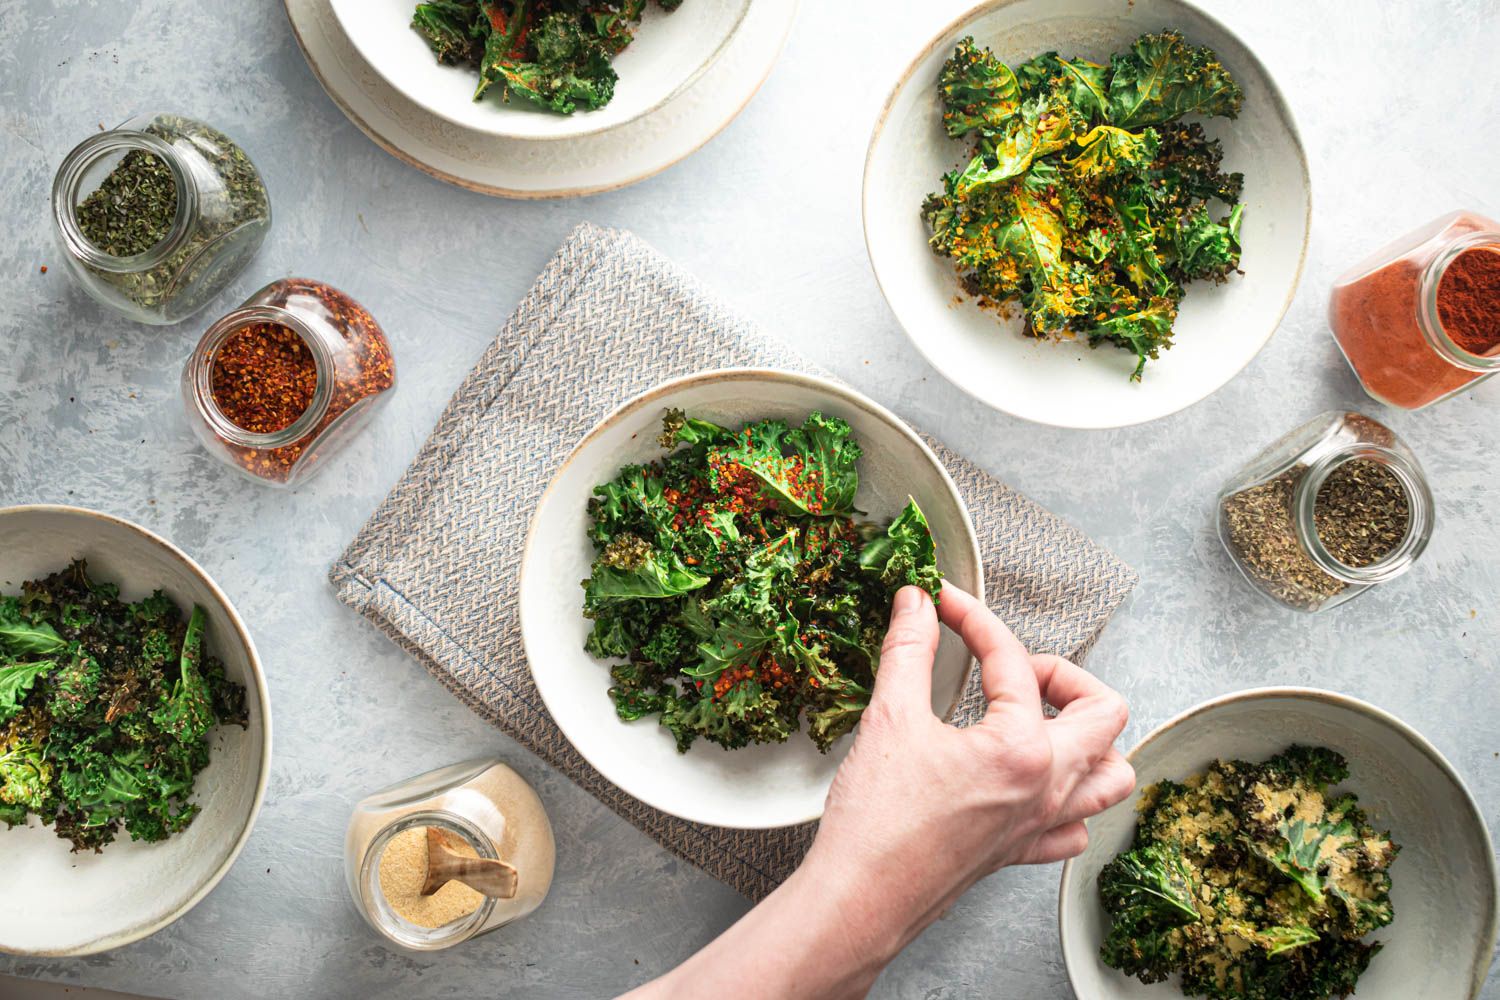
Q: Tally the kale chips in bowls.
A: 5